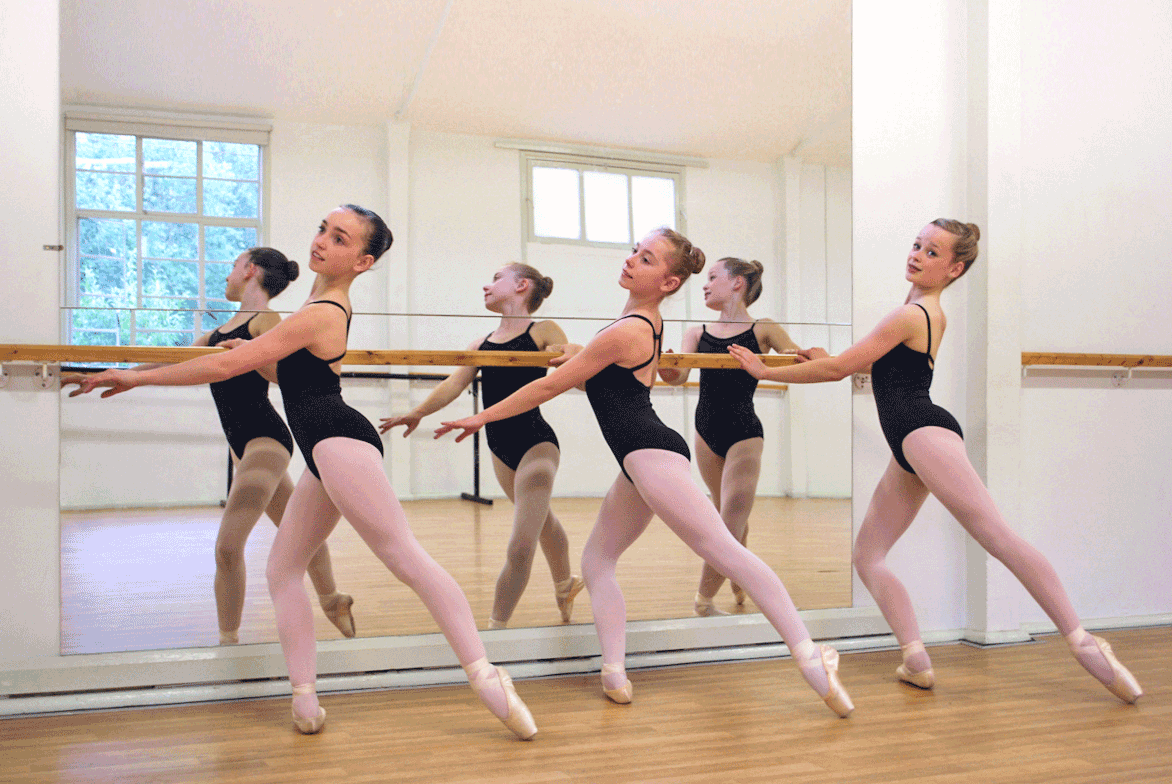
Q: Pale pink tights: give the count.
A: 3